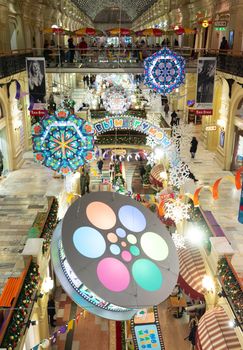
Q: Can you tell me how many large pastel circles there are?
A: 6